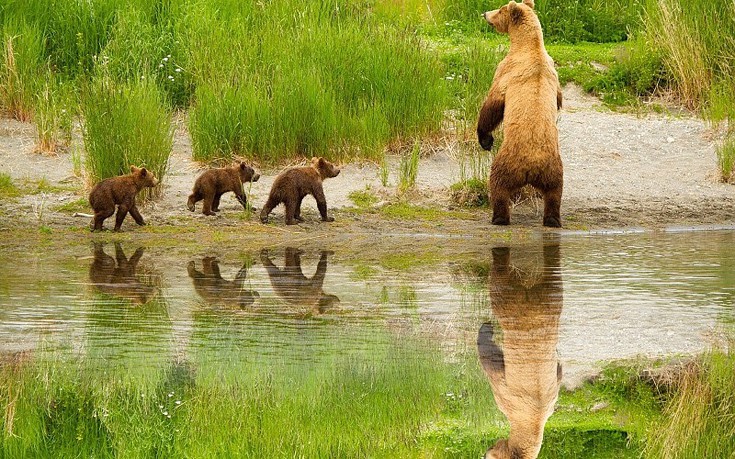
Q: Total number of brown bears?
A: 4